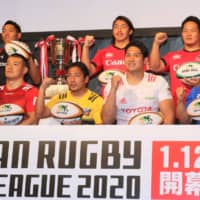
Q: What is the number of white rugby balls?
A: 7